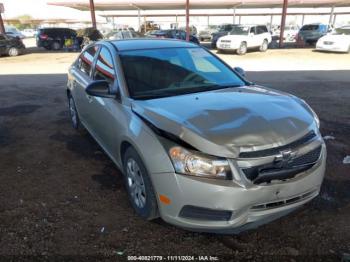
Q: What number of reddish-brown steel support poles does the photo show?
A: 4